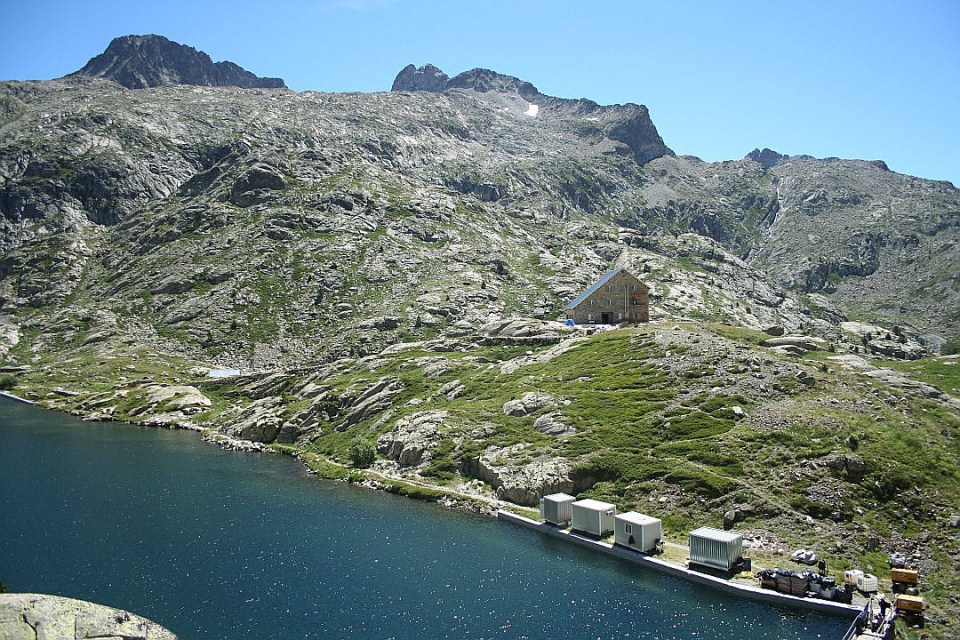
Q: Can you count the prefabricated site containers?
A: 4